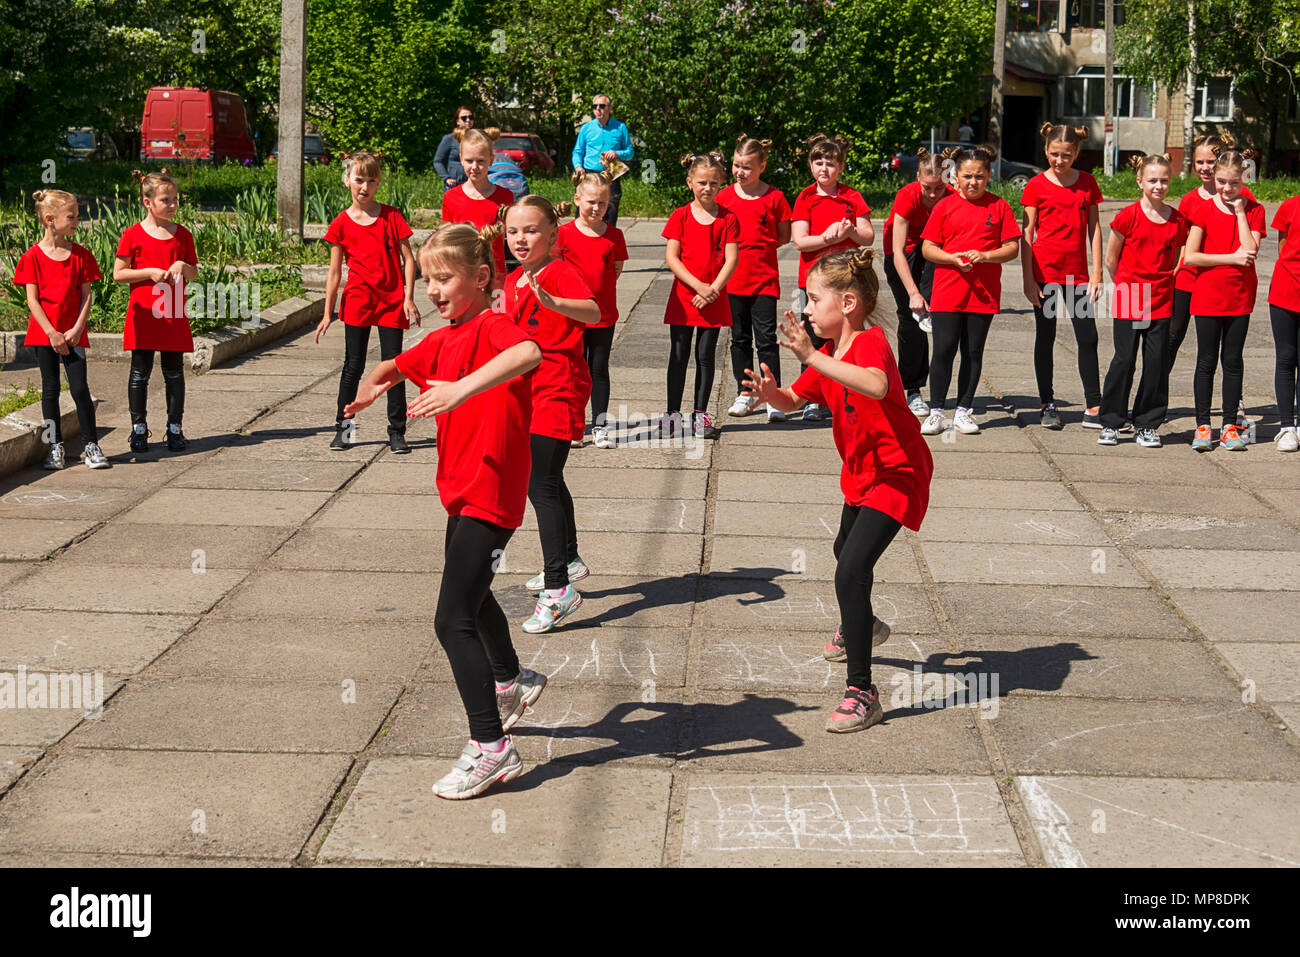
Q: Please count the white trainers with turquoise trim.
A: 2